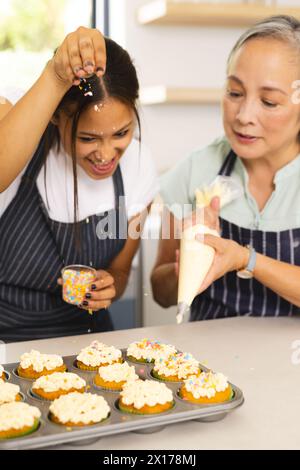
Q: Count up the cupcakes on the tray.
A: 12